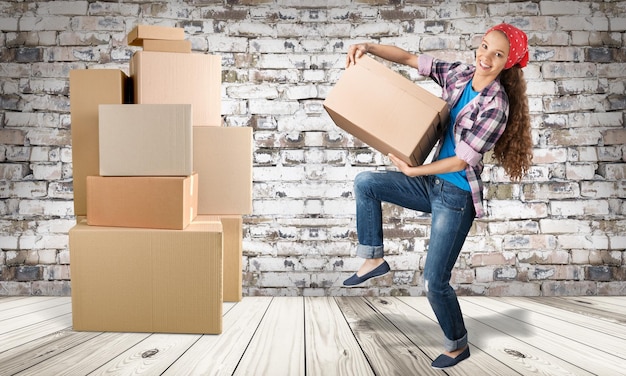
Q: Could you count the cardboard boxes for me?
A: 10